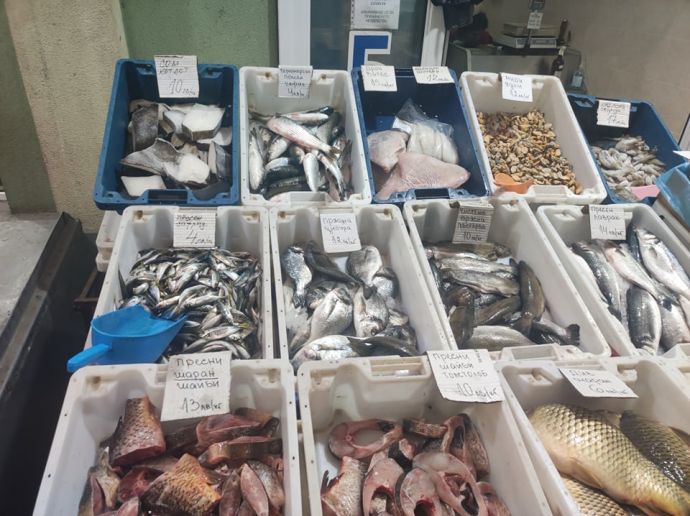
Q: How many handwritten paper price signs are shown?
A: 13